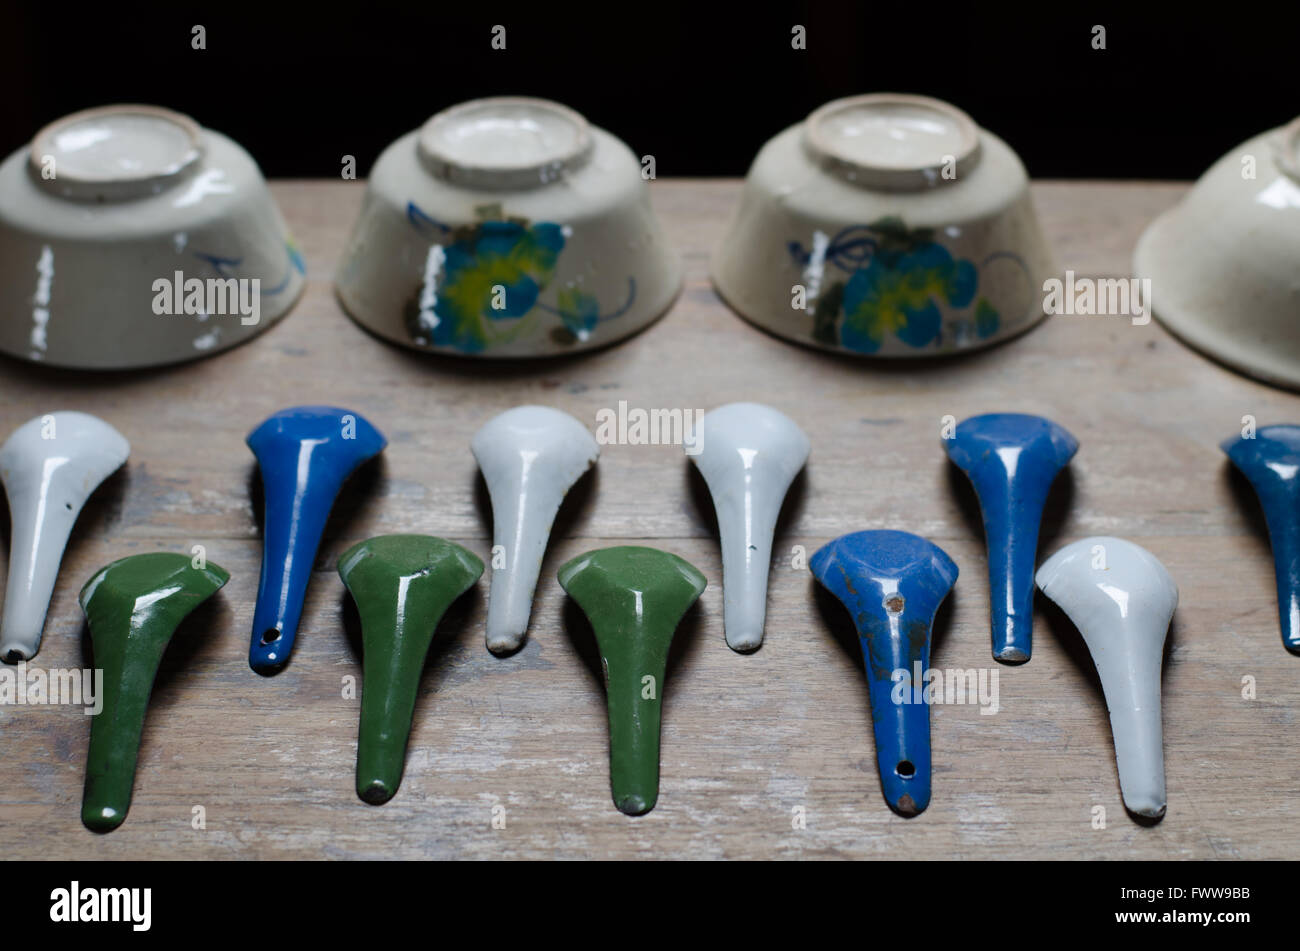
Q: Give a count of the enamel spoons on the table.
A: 11